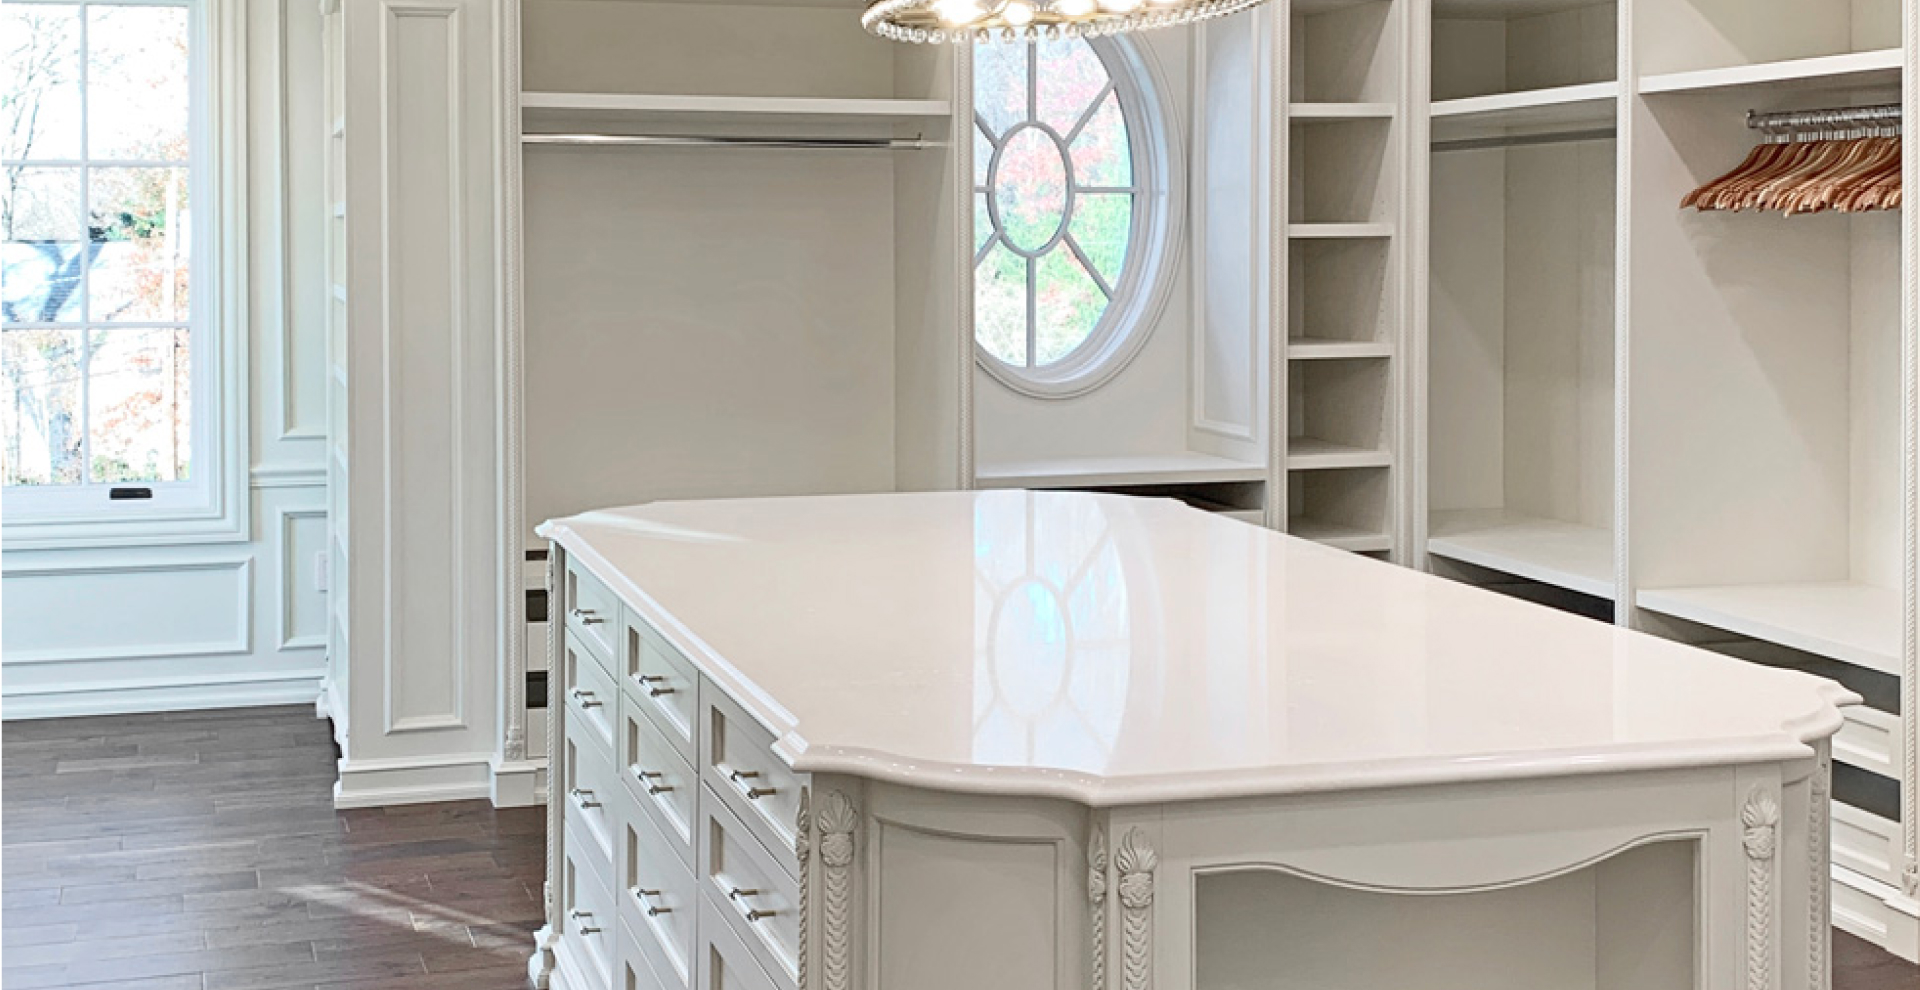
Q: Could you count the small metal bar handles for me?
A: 9